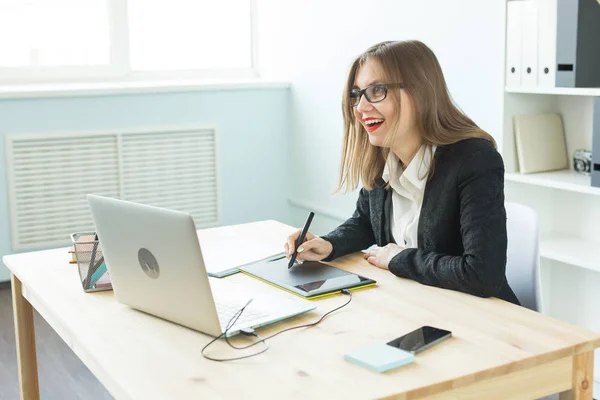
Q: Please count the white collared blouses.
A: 1